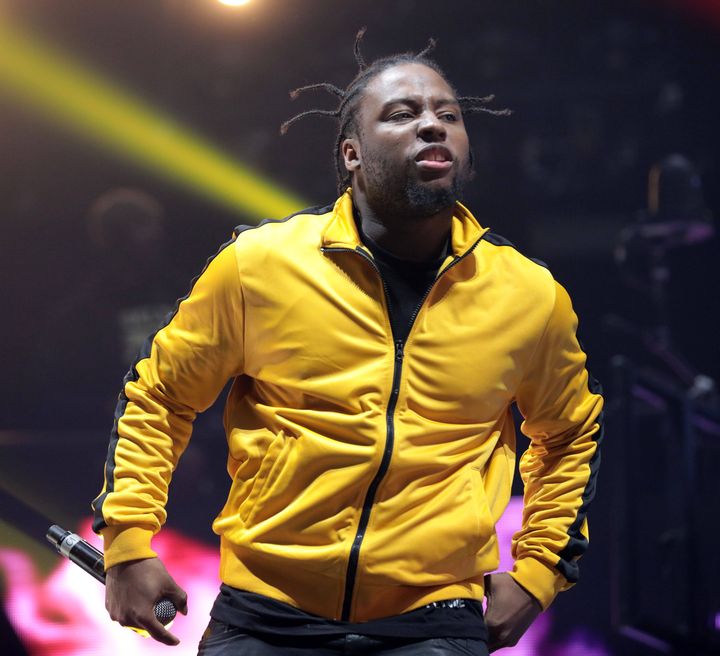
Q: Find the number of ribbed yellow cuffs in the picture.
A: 2